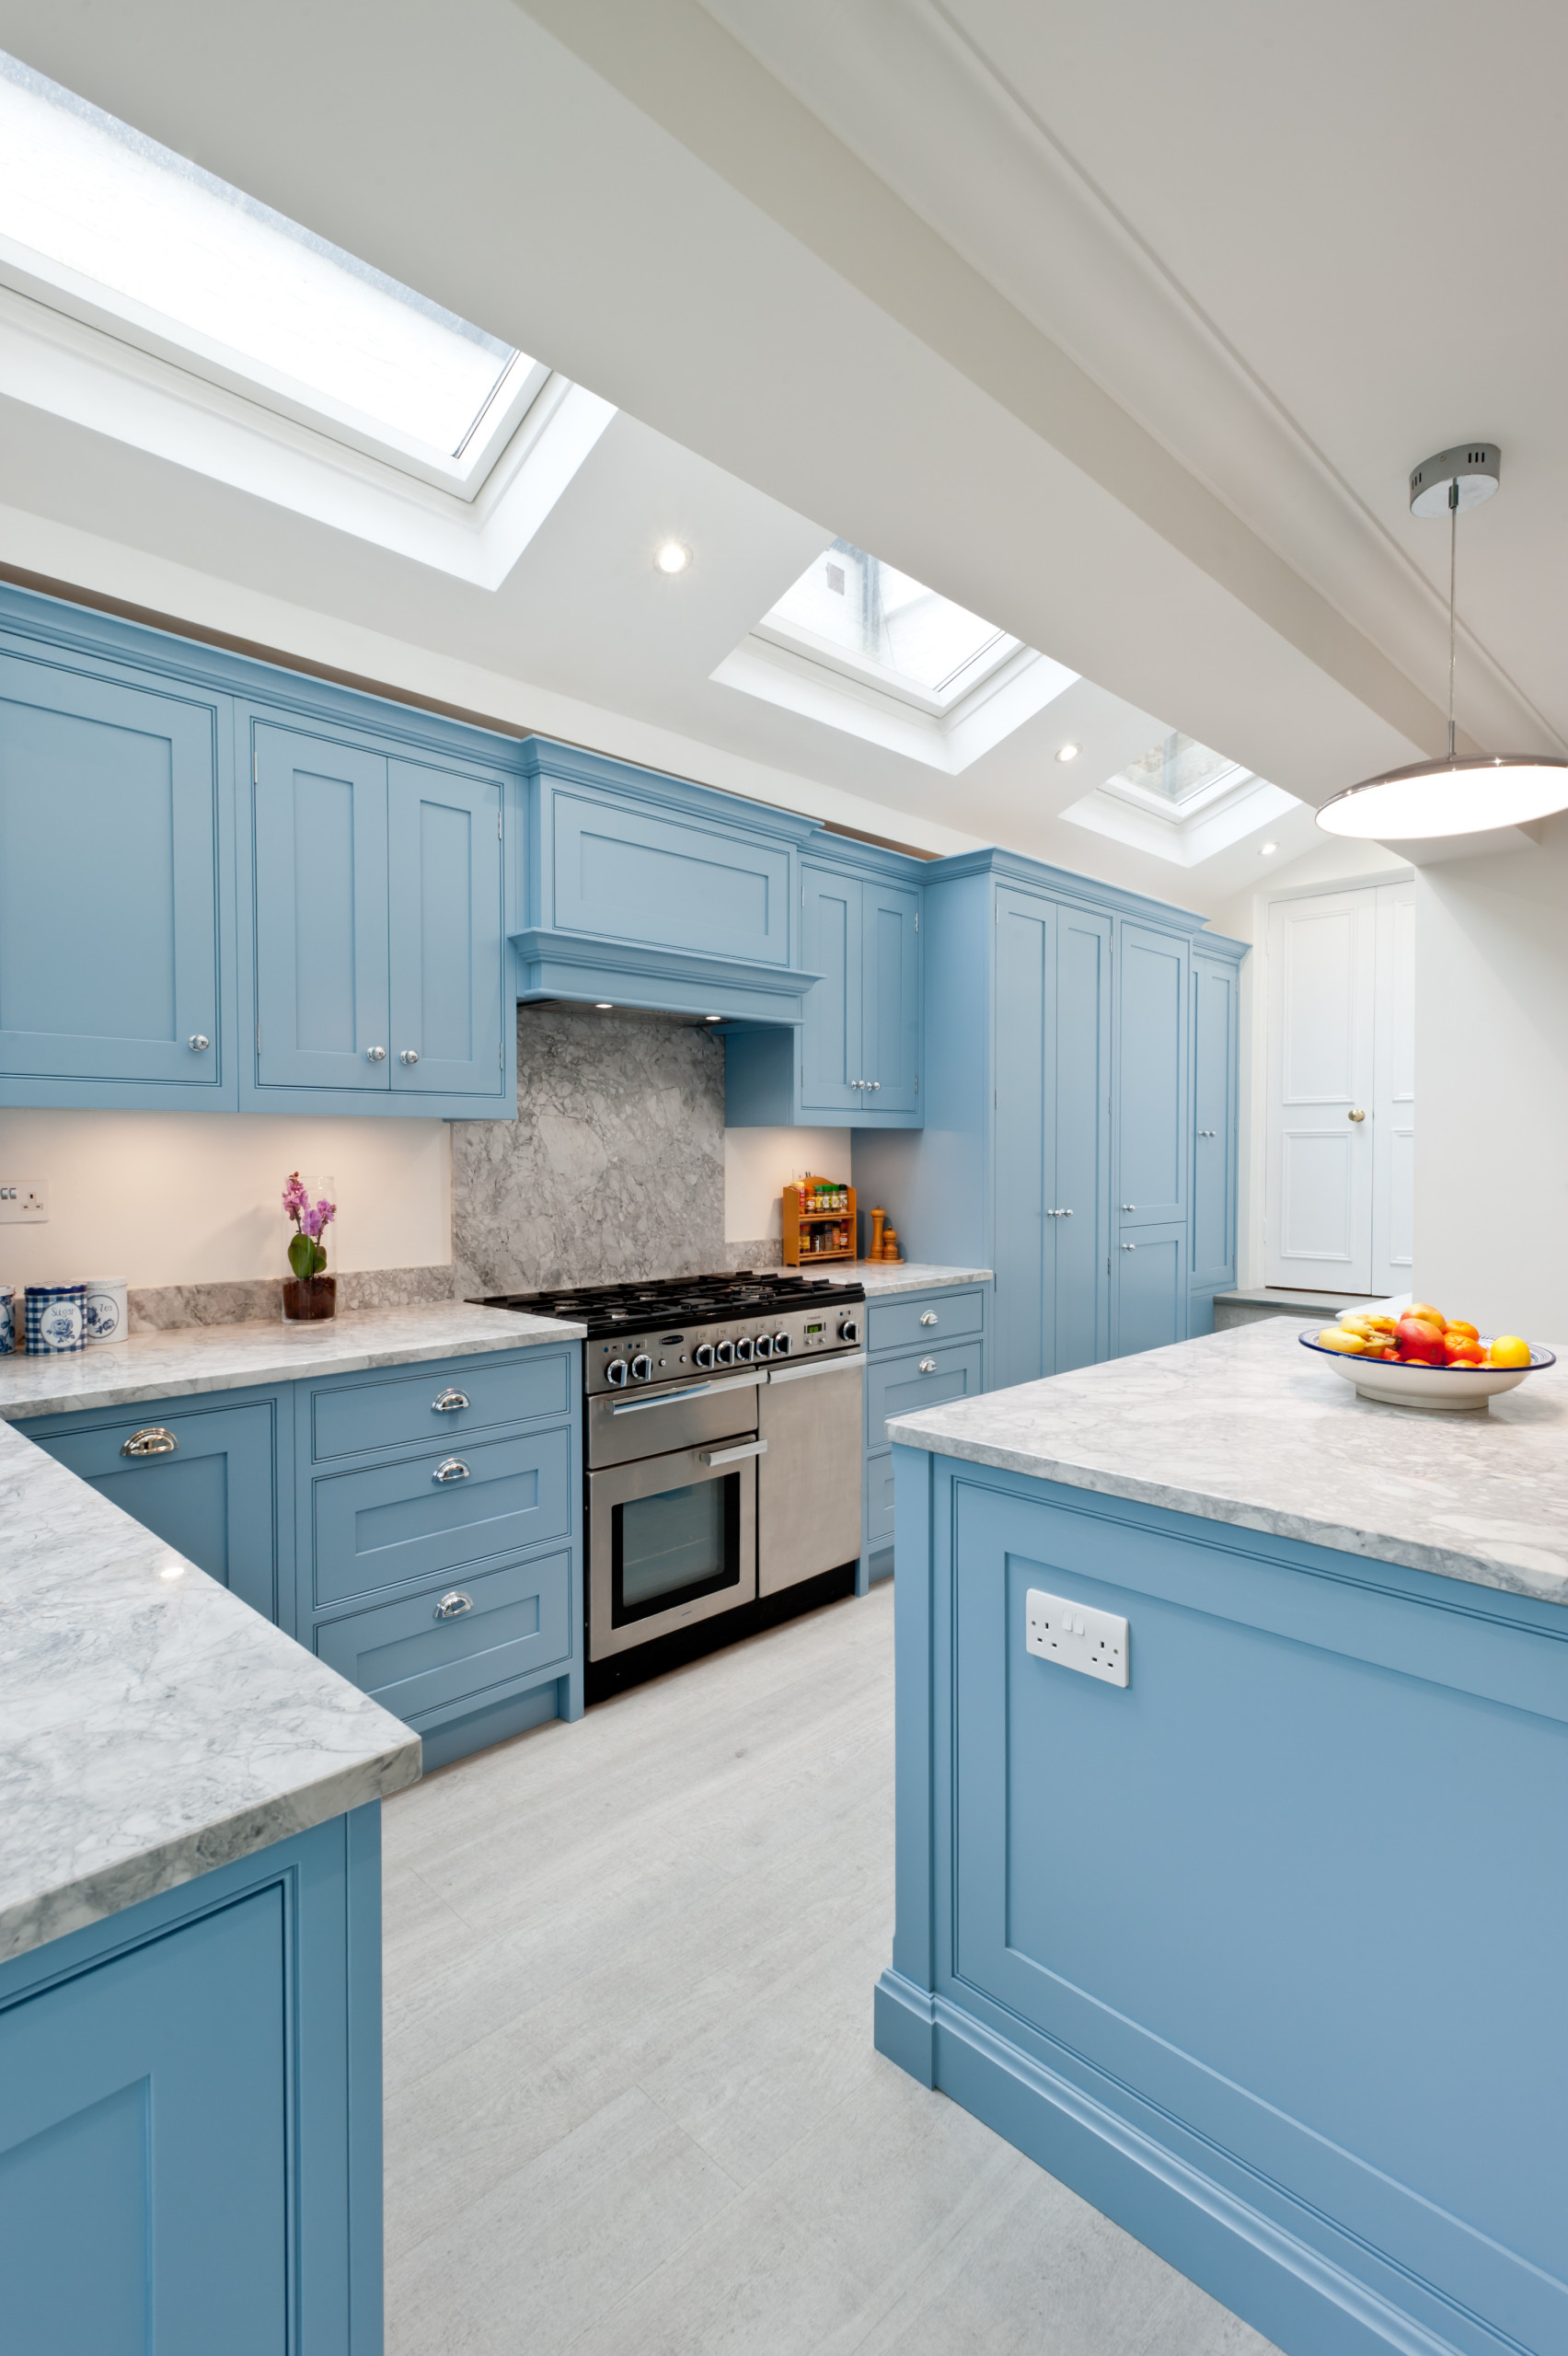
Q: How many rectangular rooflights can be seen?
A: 3